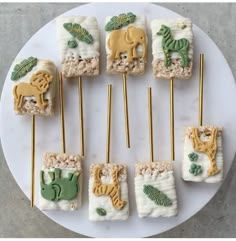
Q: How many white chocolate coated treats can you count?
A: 8